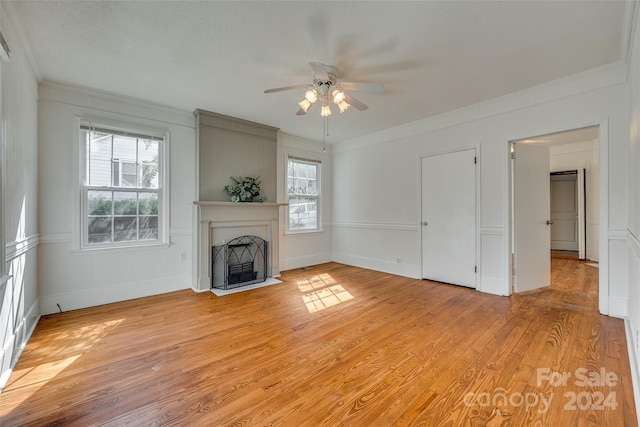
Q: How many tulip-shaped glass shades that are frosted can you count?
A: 5